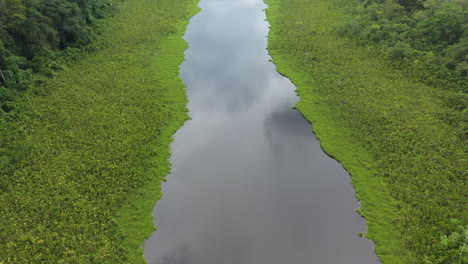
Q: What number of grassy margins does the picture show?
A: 2